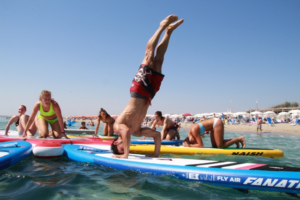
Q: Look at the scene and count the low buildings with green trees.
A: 1